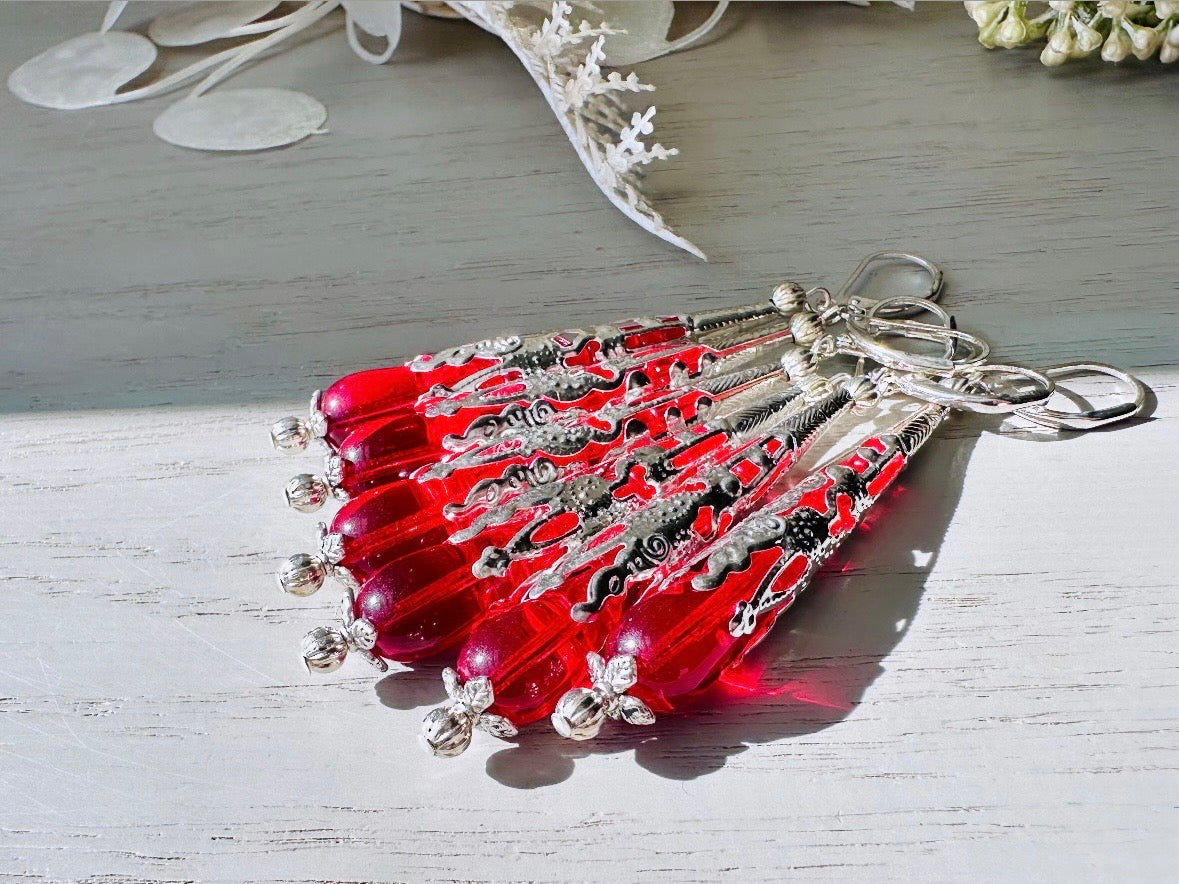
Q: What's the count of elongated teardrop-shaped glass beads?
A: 6